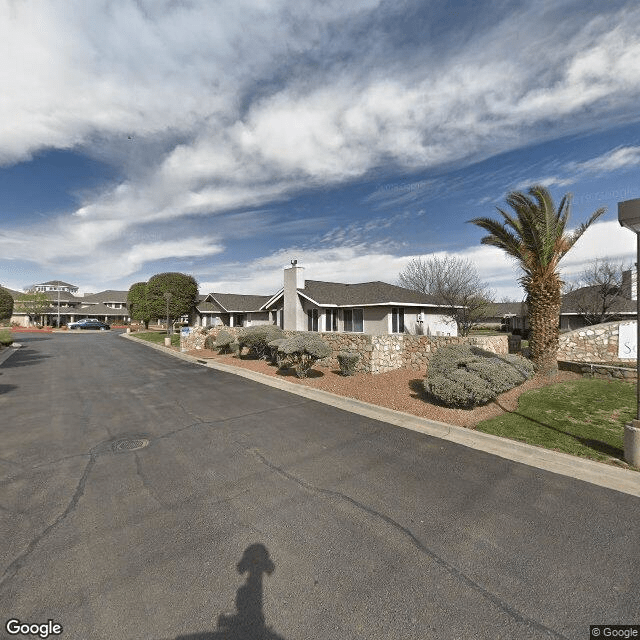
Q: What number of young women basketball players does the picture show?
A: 0